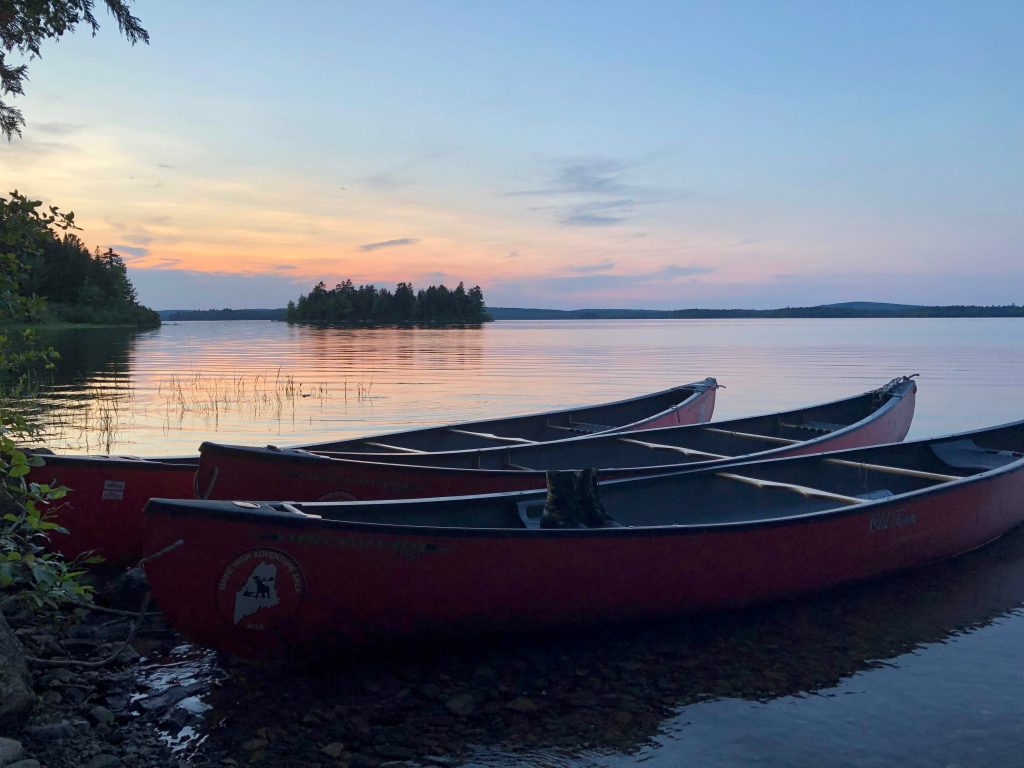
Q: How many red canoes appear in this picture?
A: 3